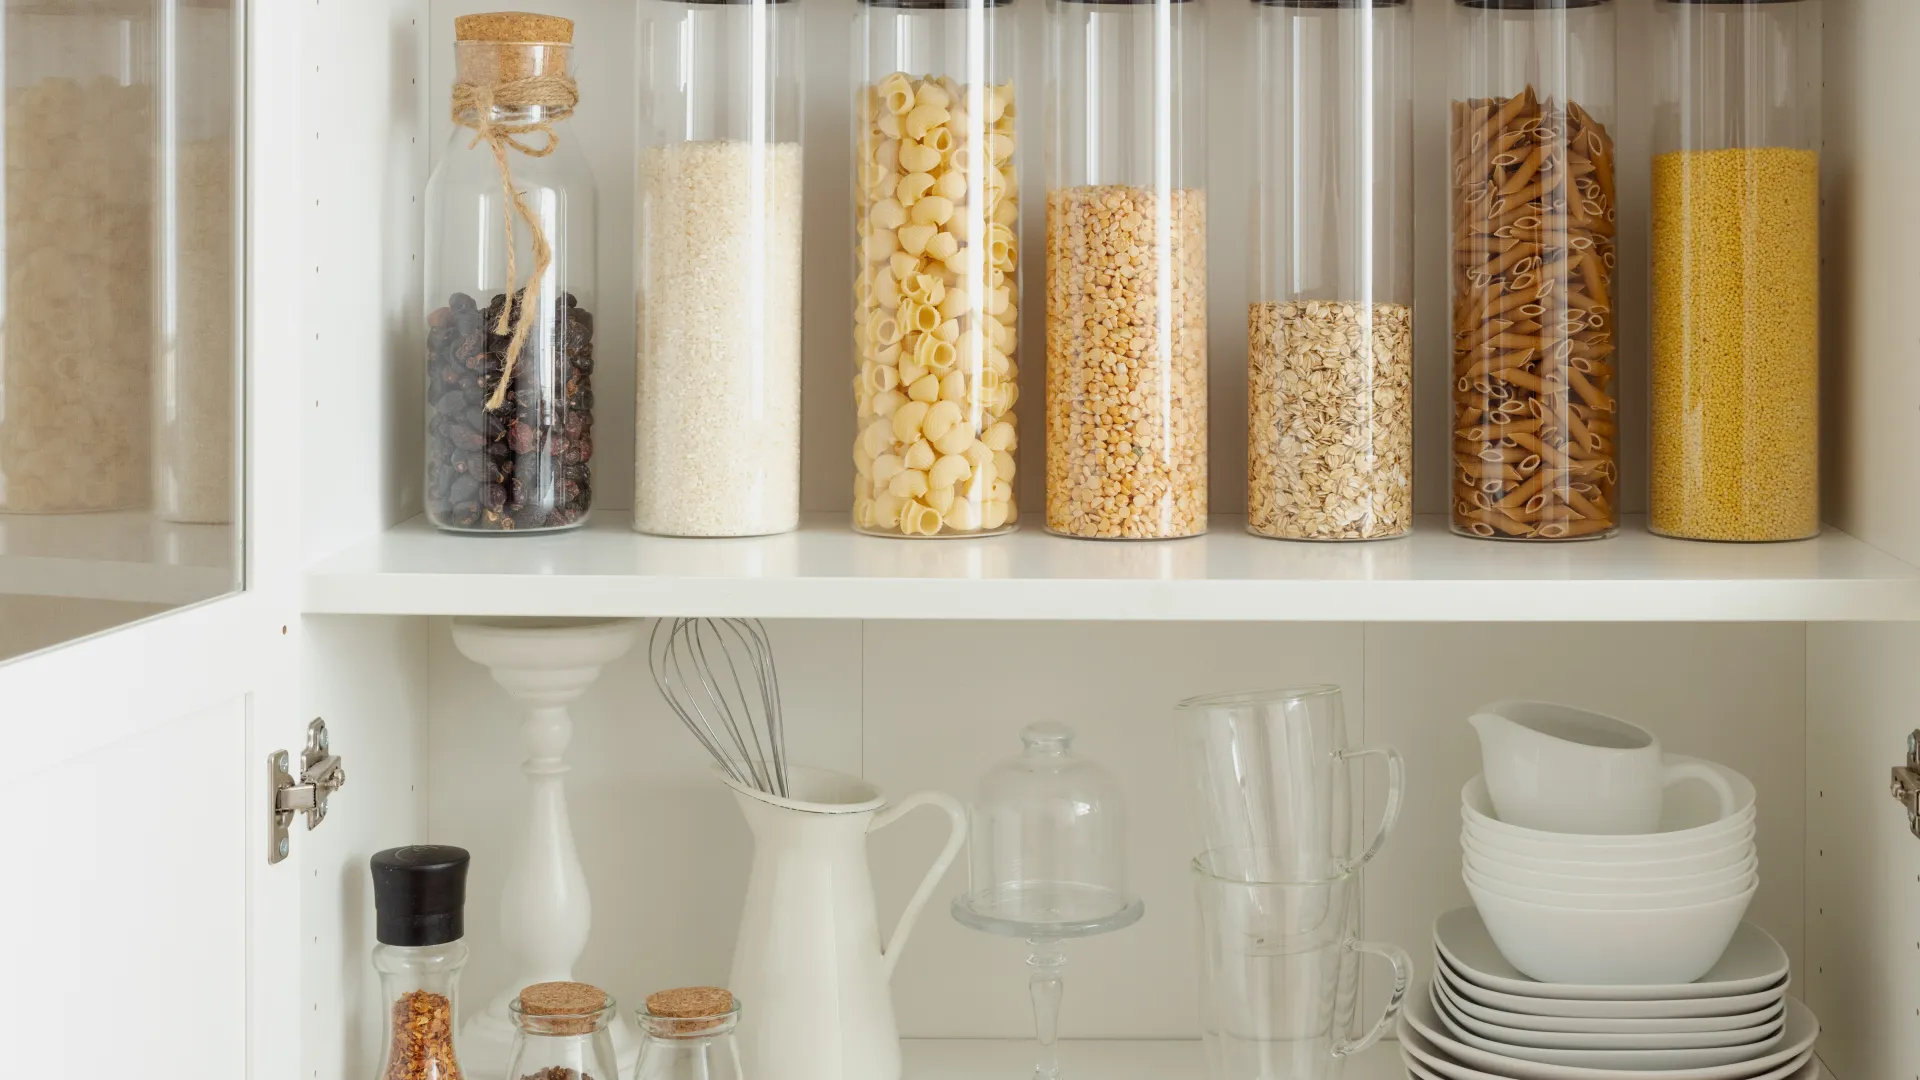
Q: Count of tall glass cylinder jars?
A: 6